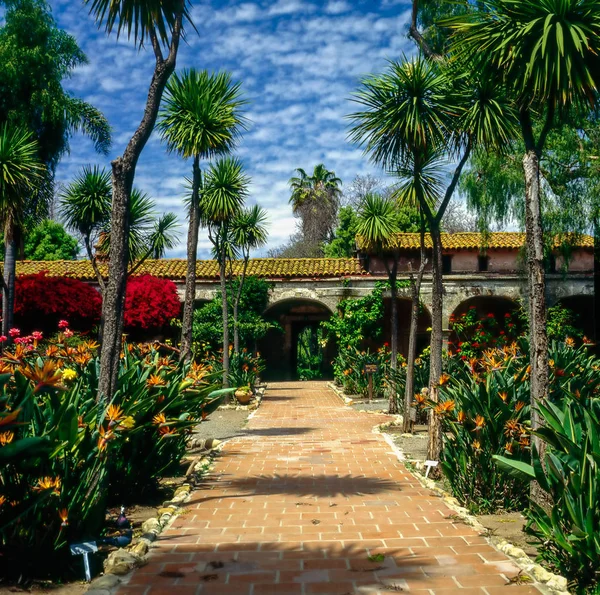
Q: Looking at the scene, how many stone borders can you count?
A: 2